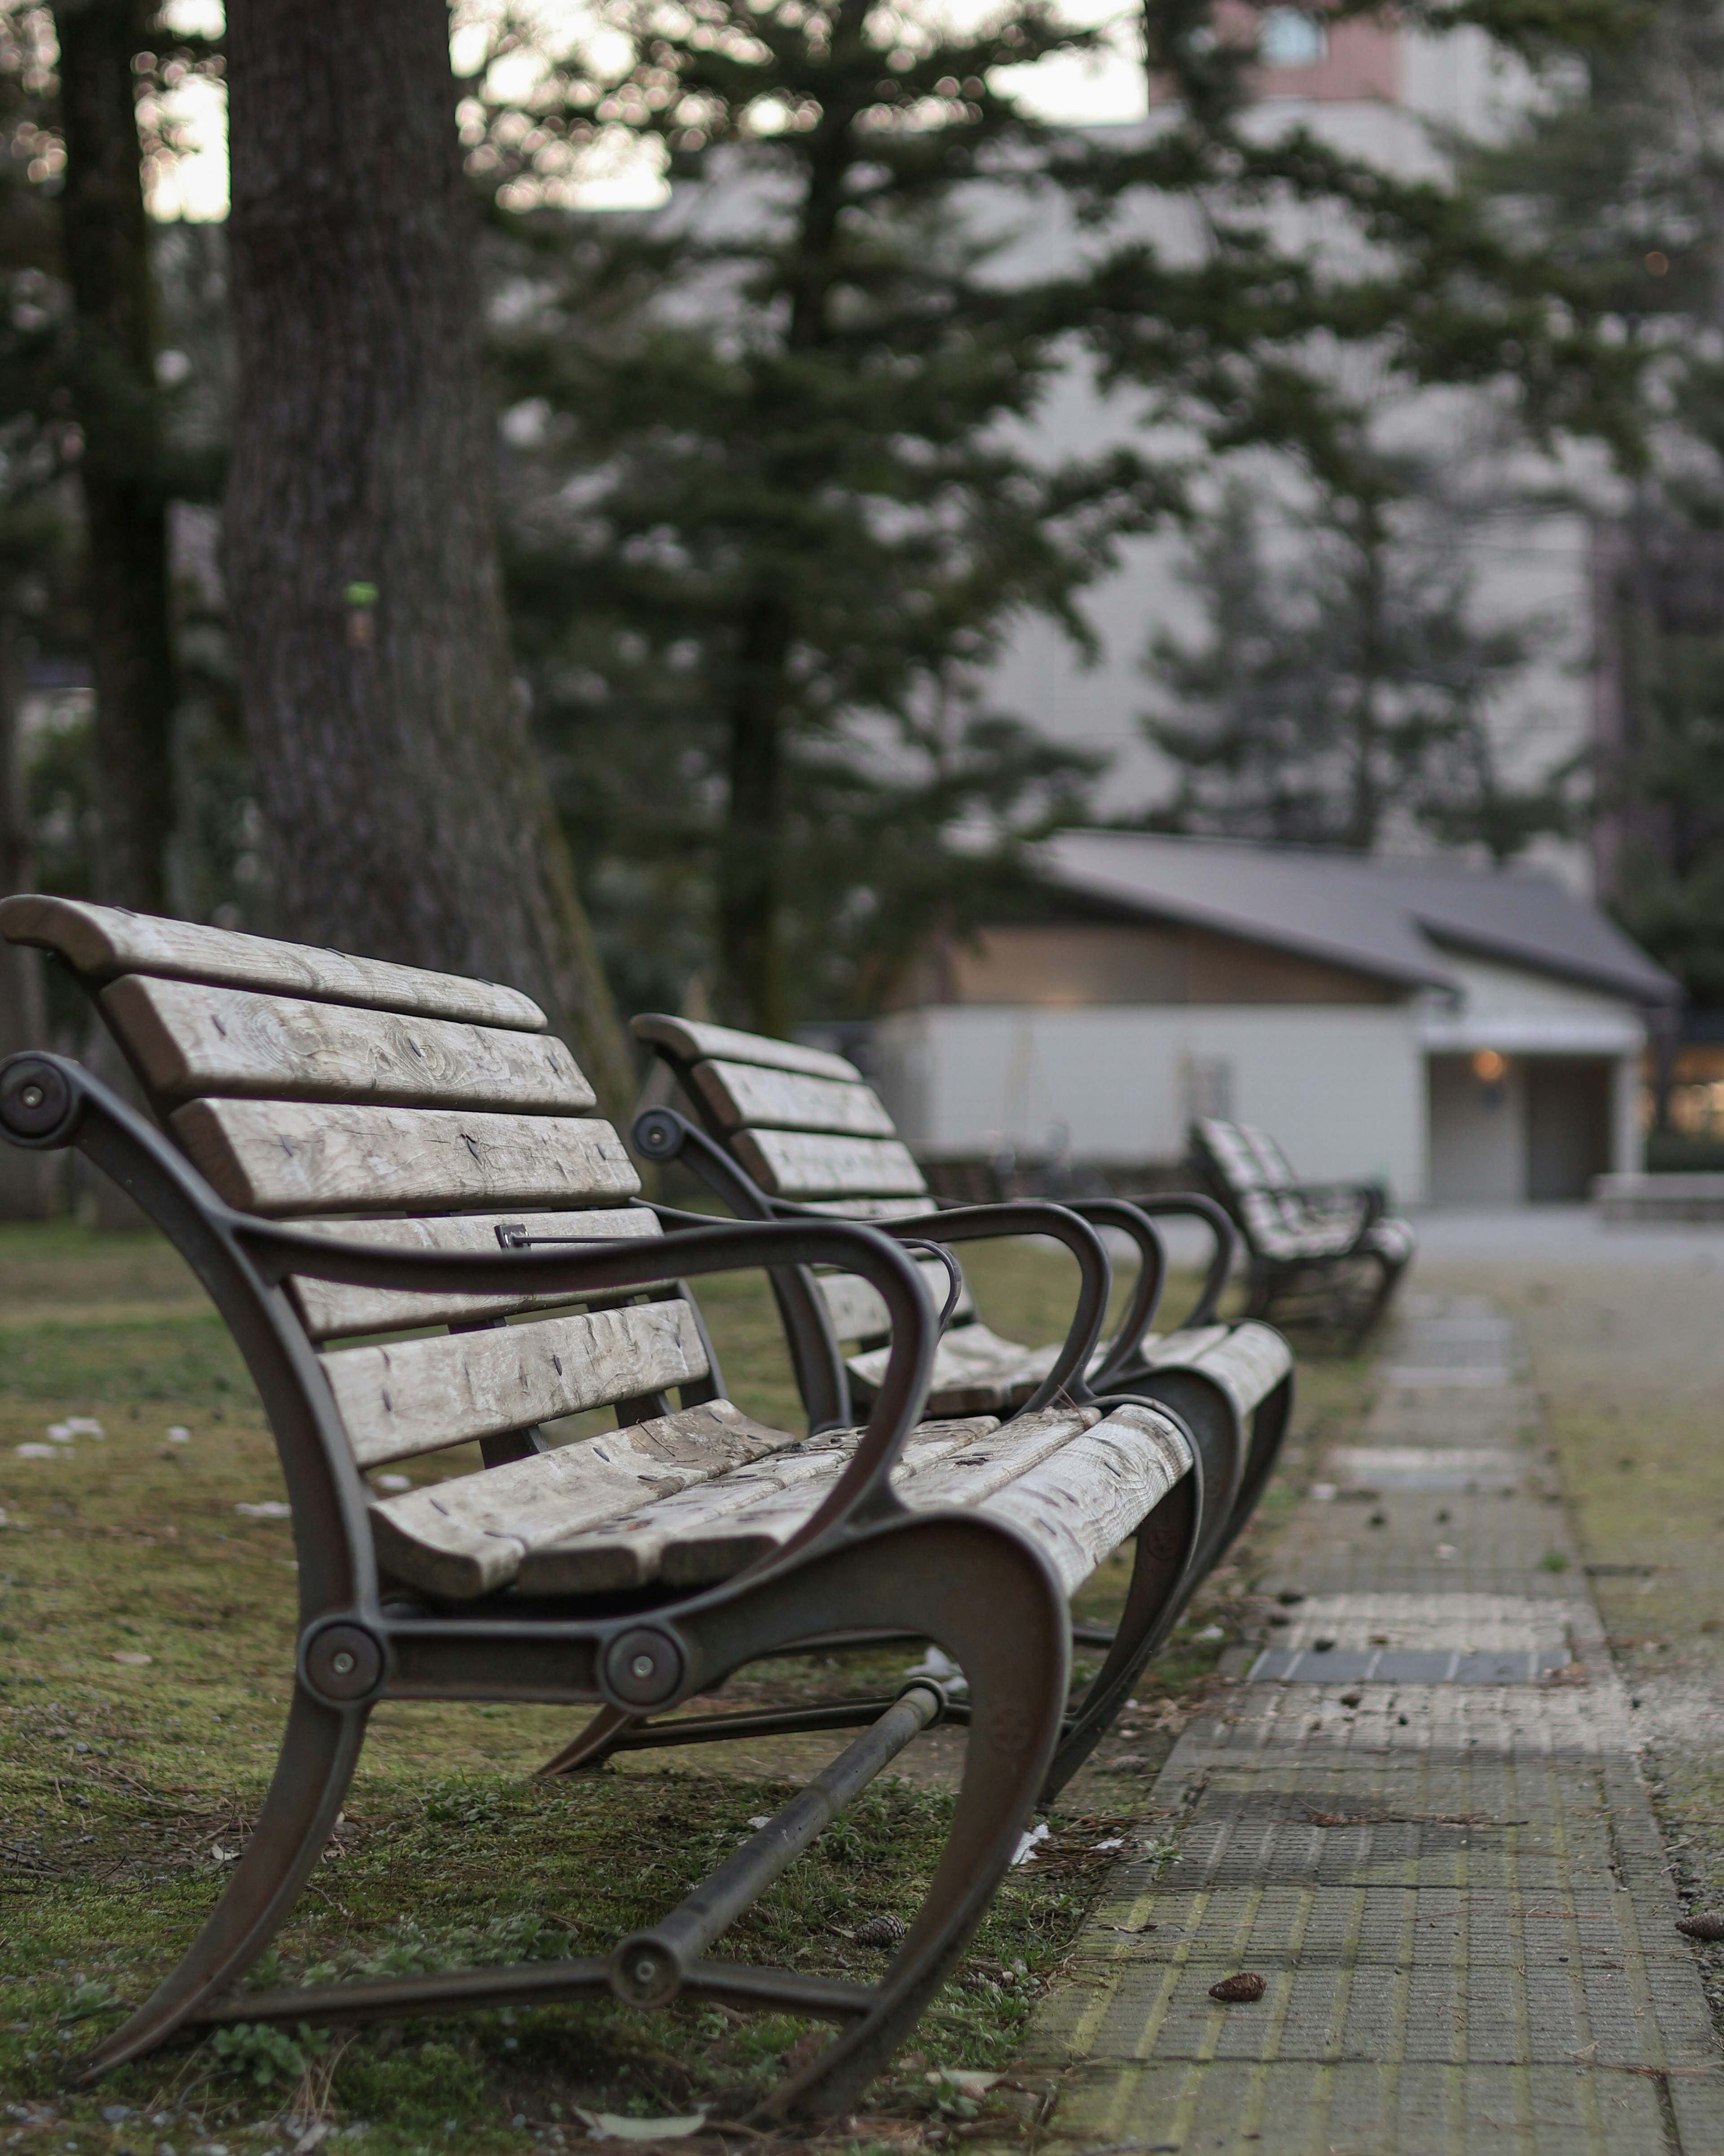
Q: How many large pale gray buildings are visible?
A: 1